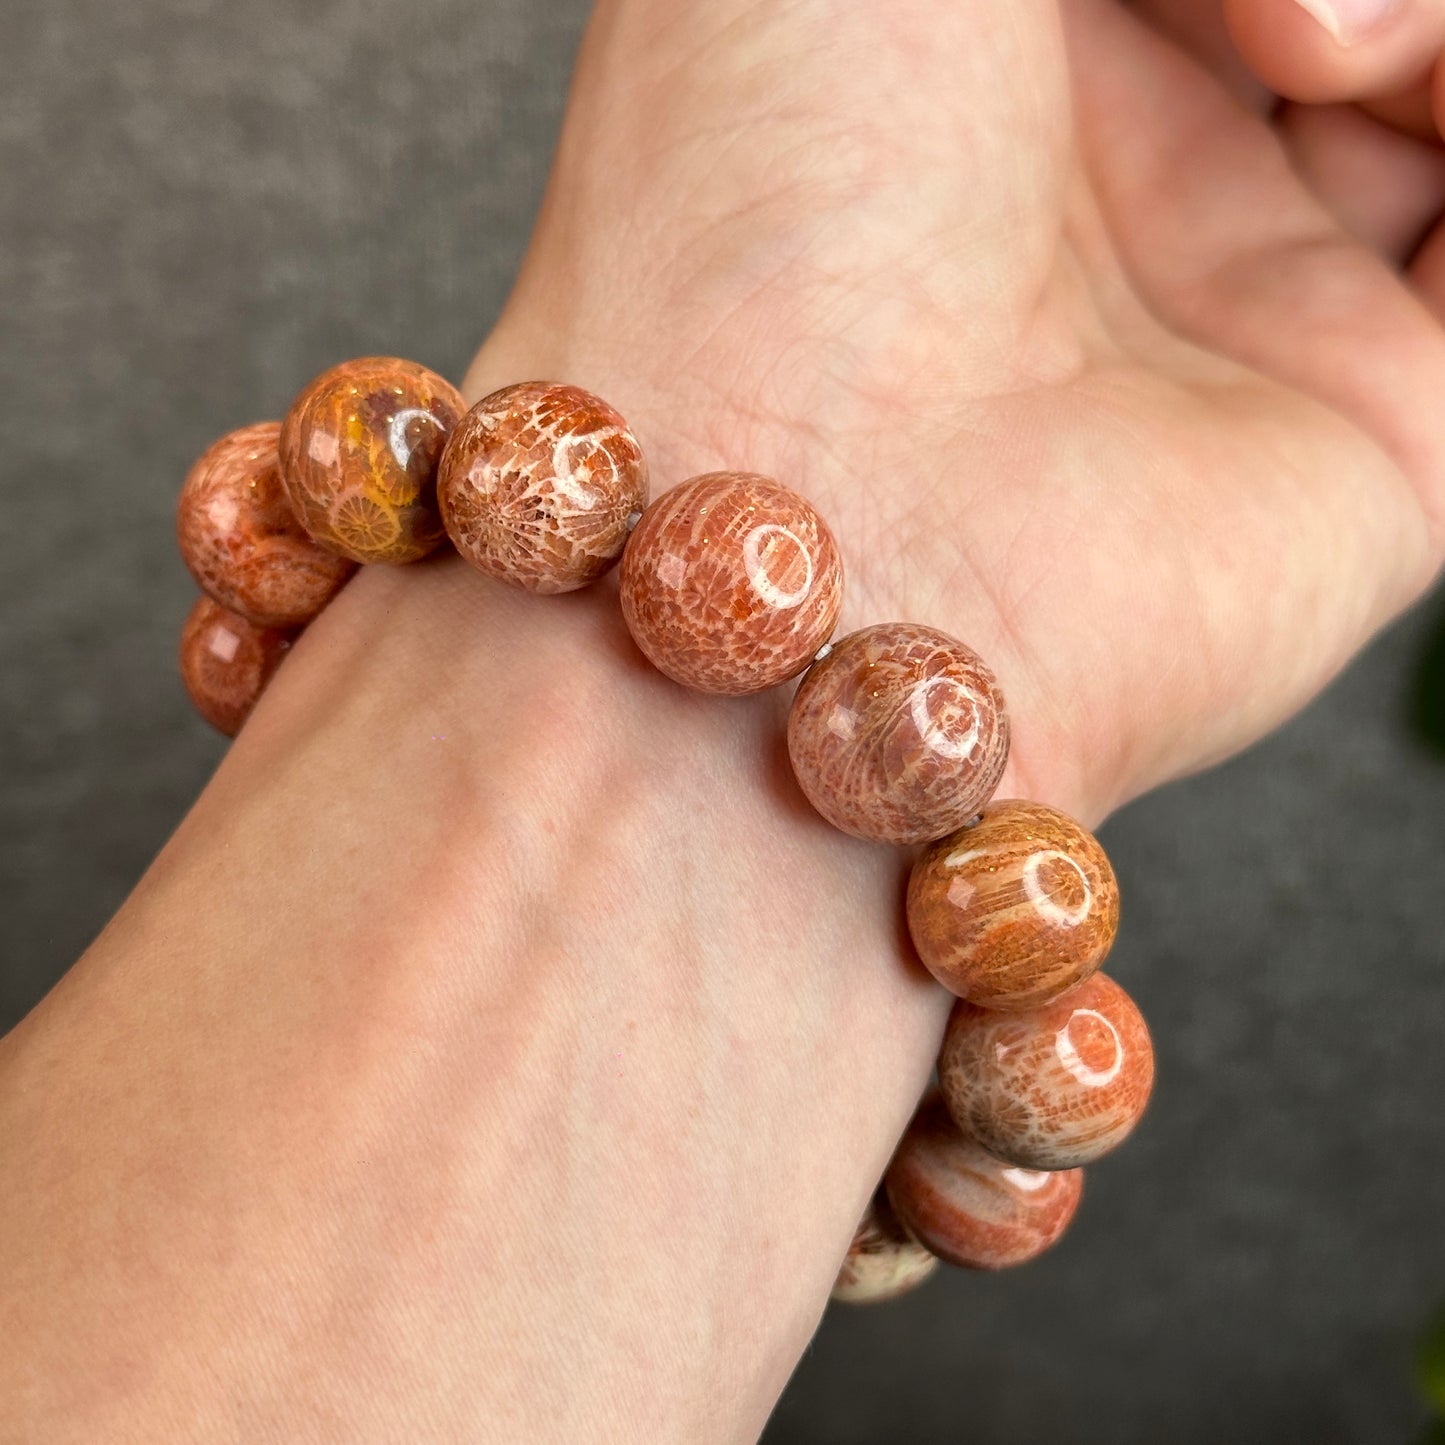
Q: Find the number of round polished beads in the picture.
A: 10